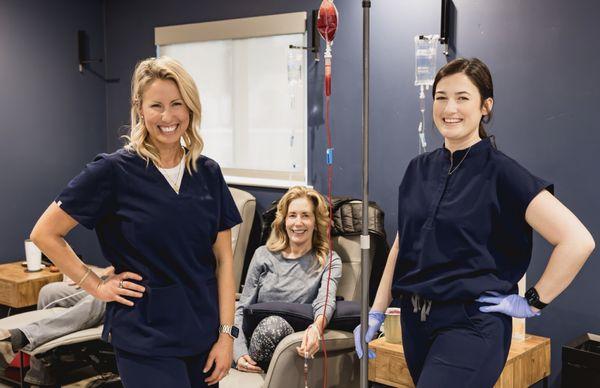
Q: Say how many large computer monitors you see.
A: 0